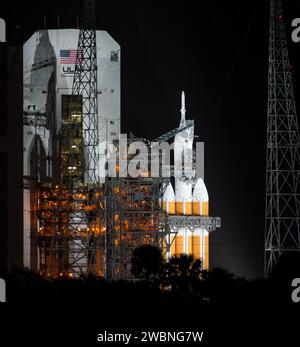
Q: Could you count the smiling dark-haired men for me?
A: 0